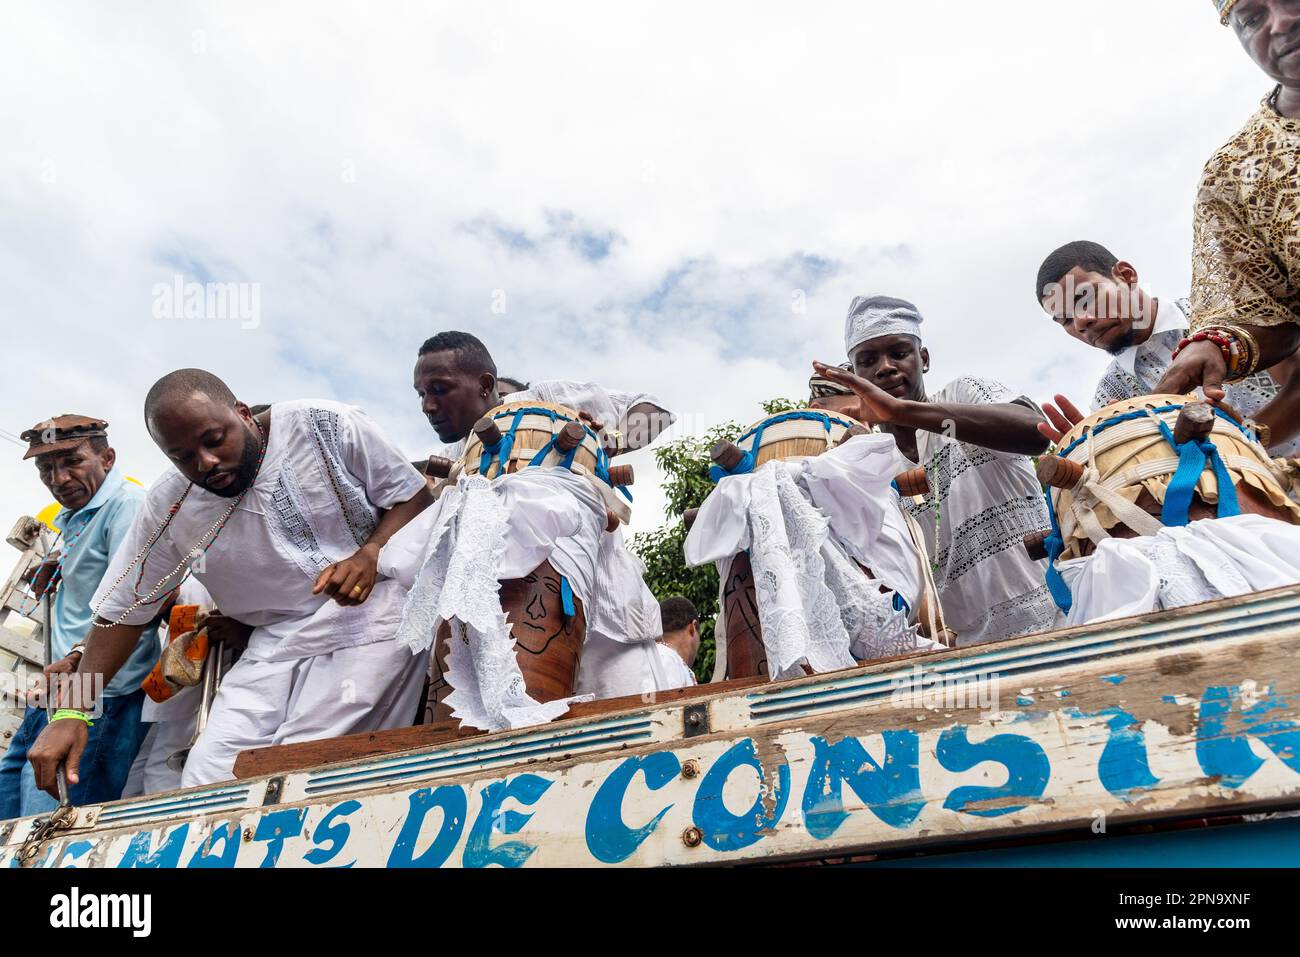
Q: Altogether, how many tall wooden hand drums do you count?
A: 3